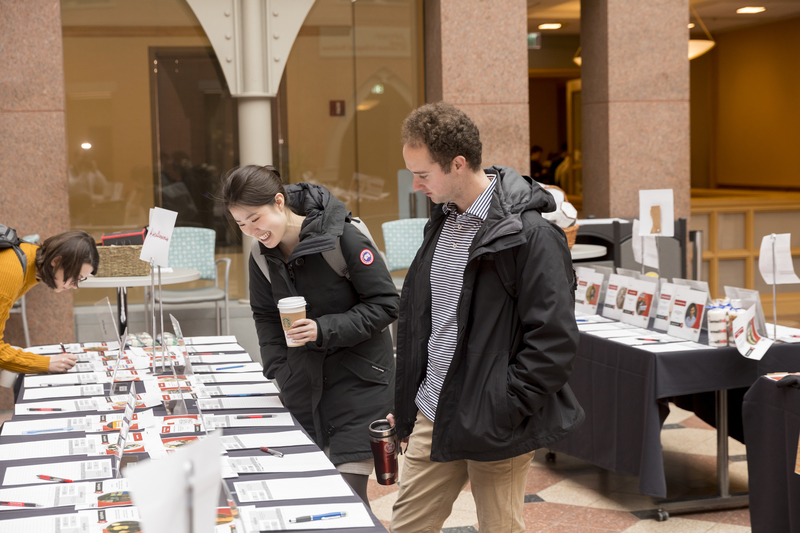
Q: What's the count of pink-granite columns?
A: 3